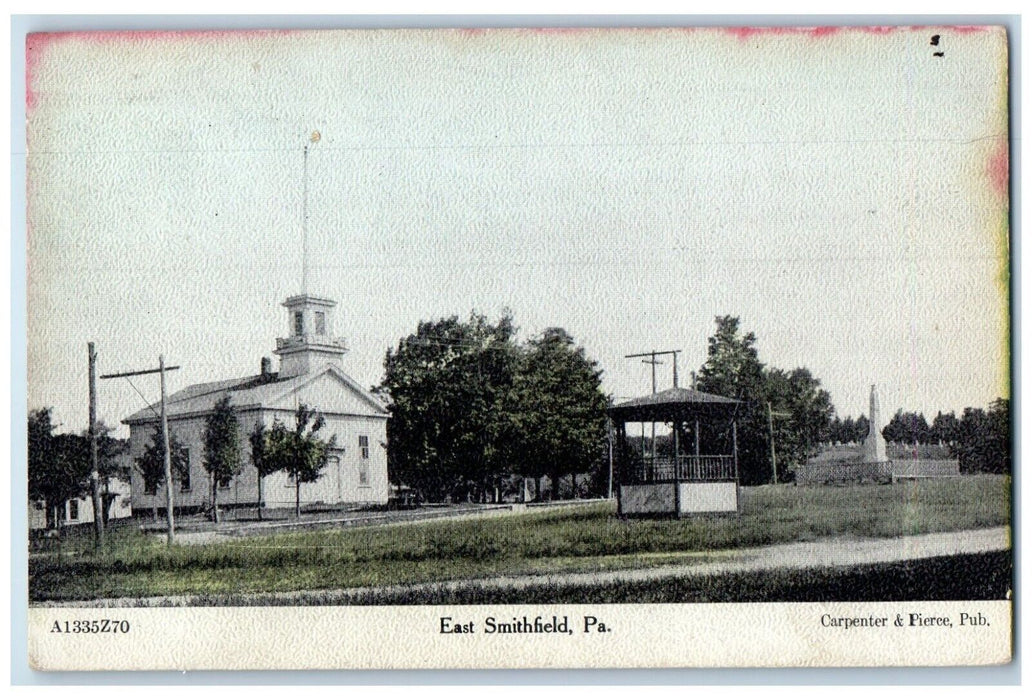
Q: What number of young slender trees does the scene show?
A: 4